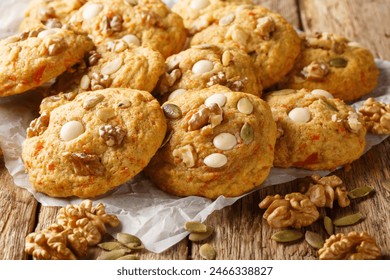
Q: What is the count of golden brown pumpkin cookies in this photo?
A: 11